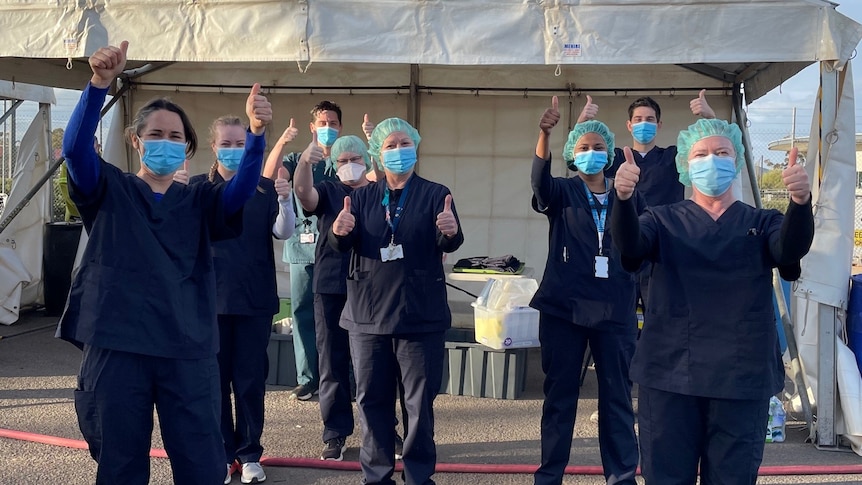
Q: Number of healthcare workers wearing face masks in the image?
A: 8